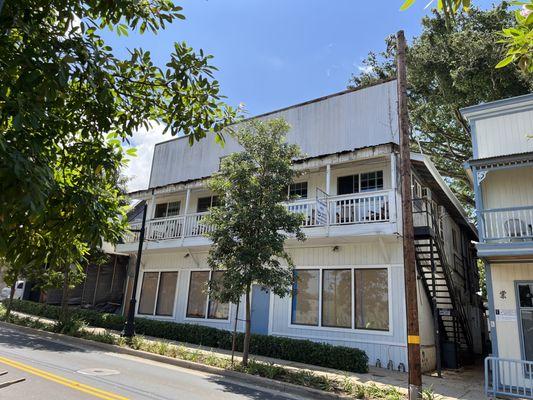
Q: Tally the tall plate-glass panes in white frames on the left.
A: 4